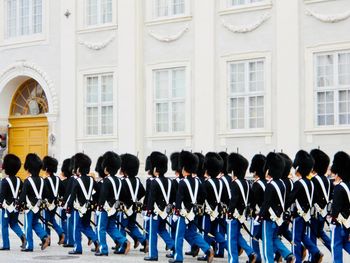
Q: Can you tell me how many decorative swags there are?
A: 4